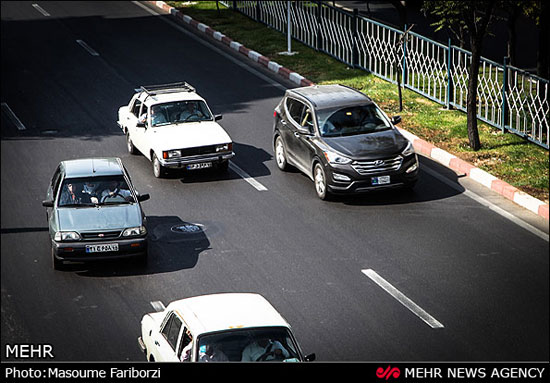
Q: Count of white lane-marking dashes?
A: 6